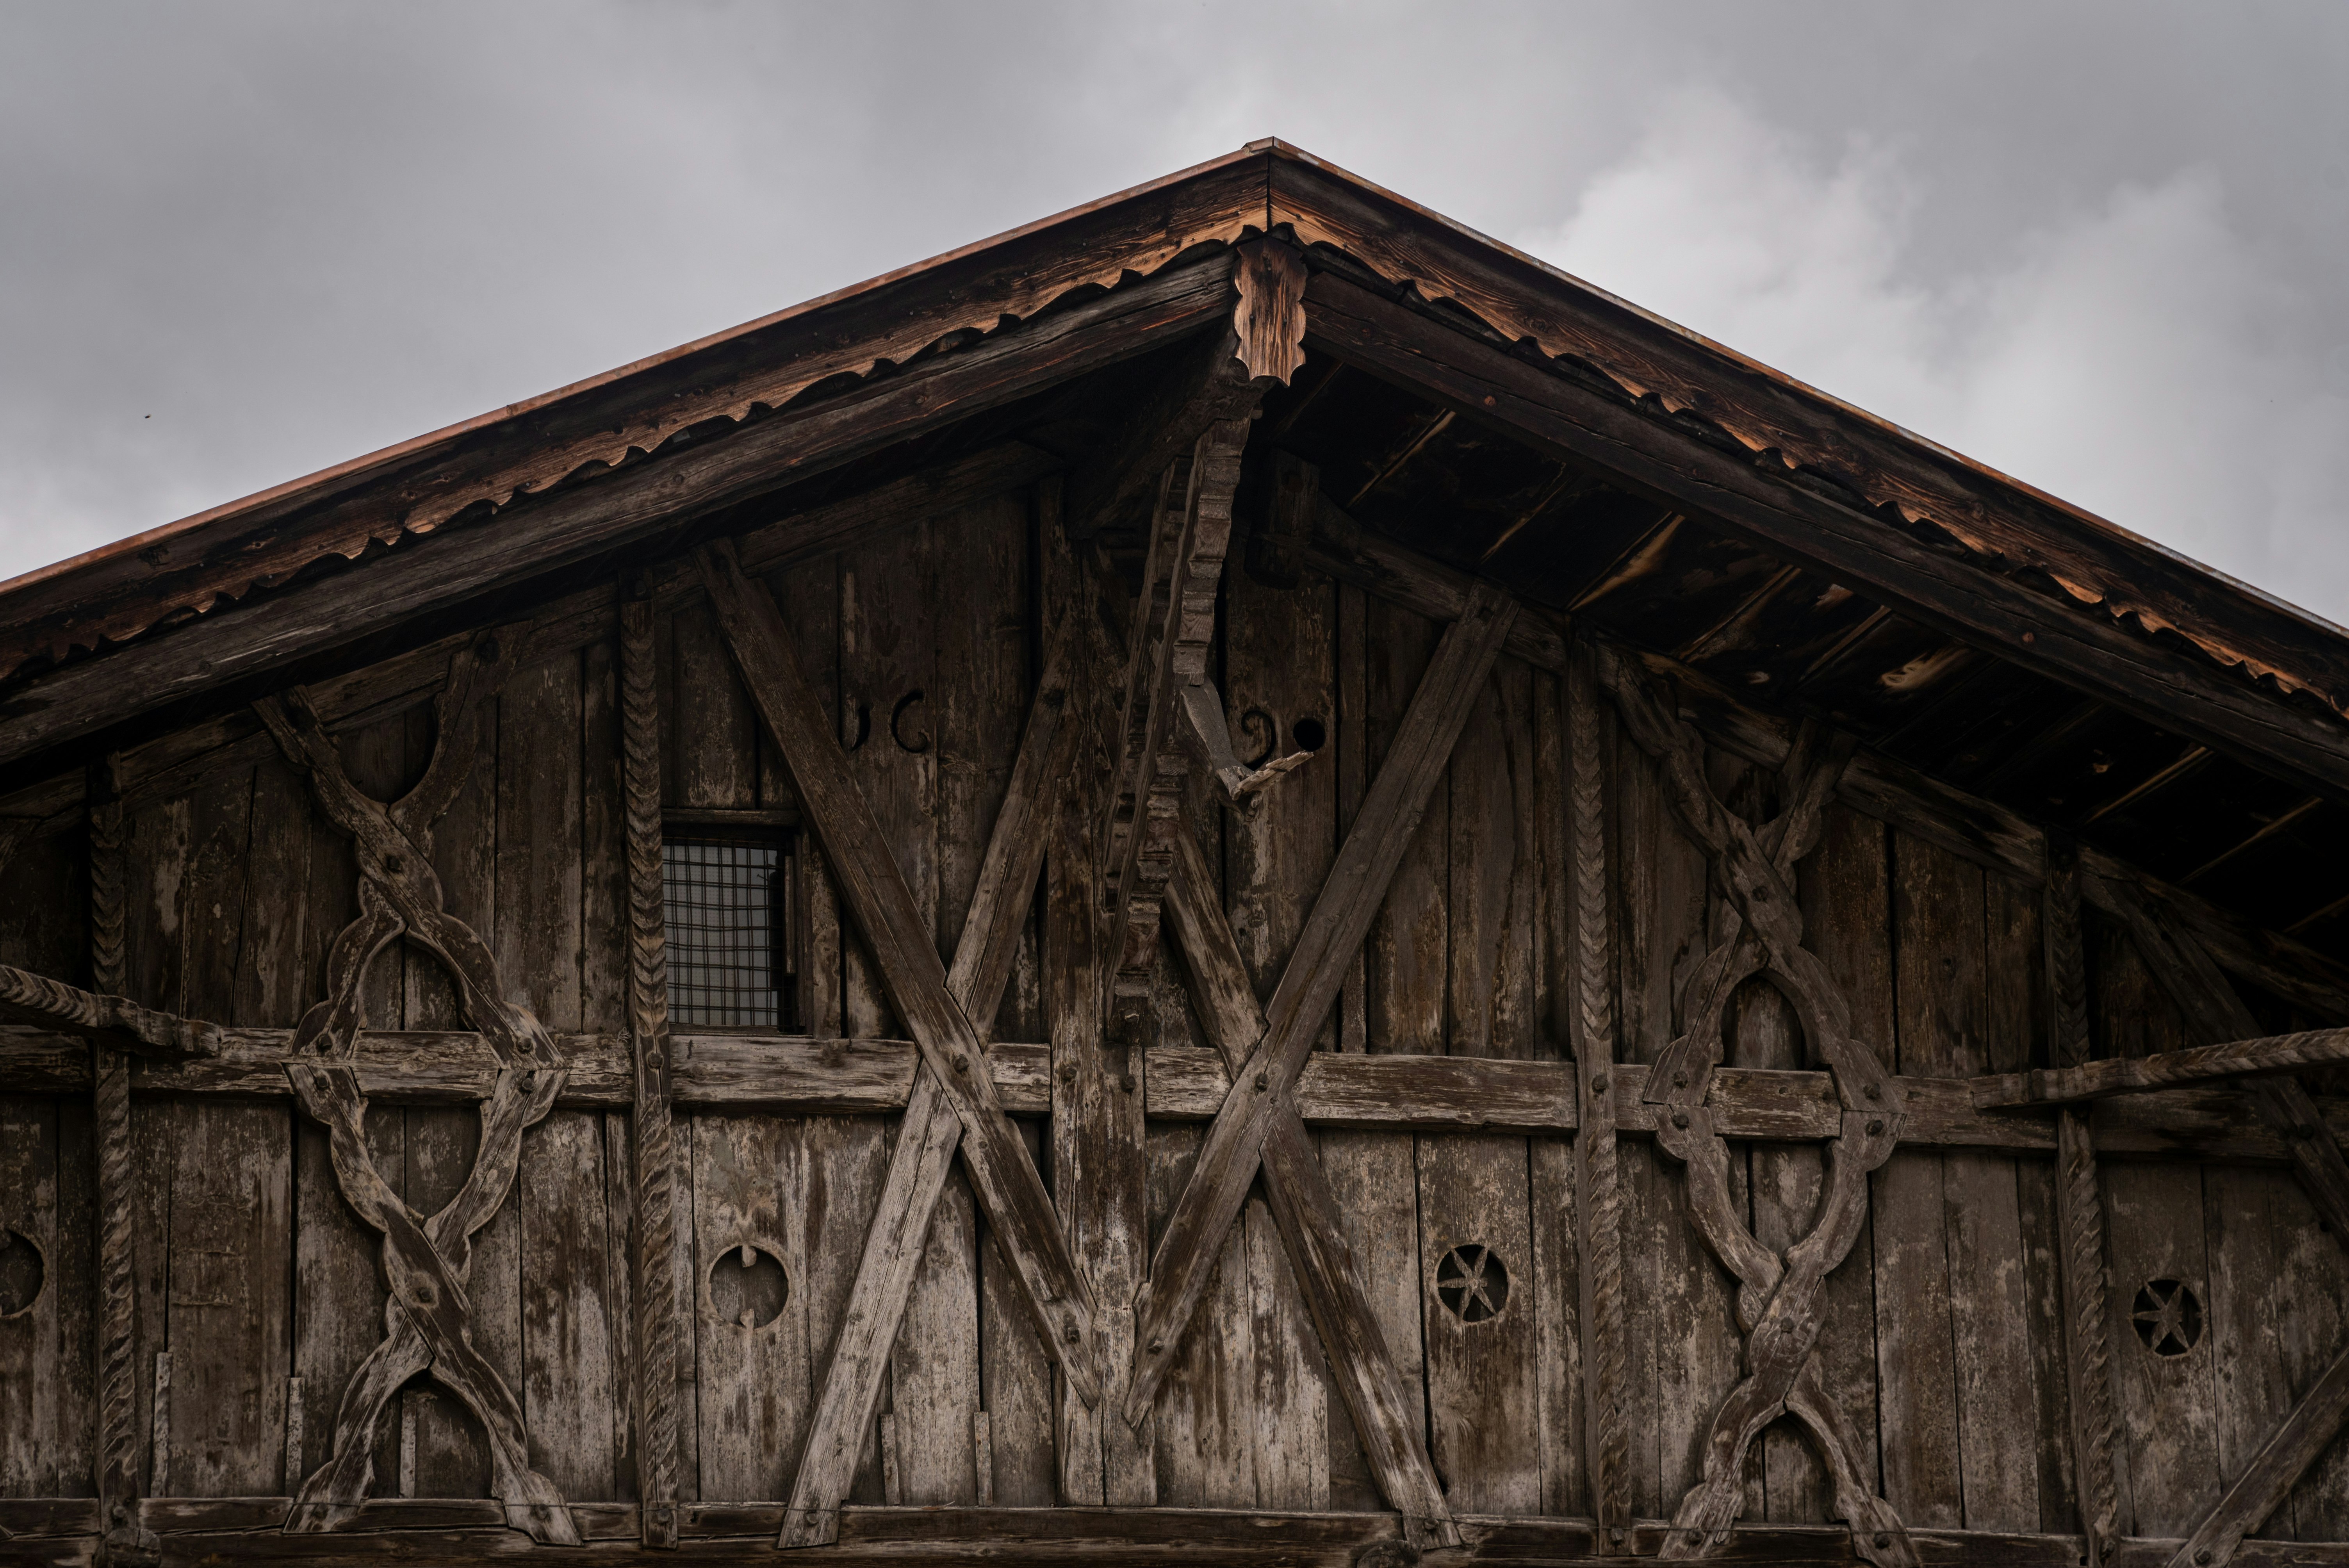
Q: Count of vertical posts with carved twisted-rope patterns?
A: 4